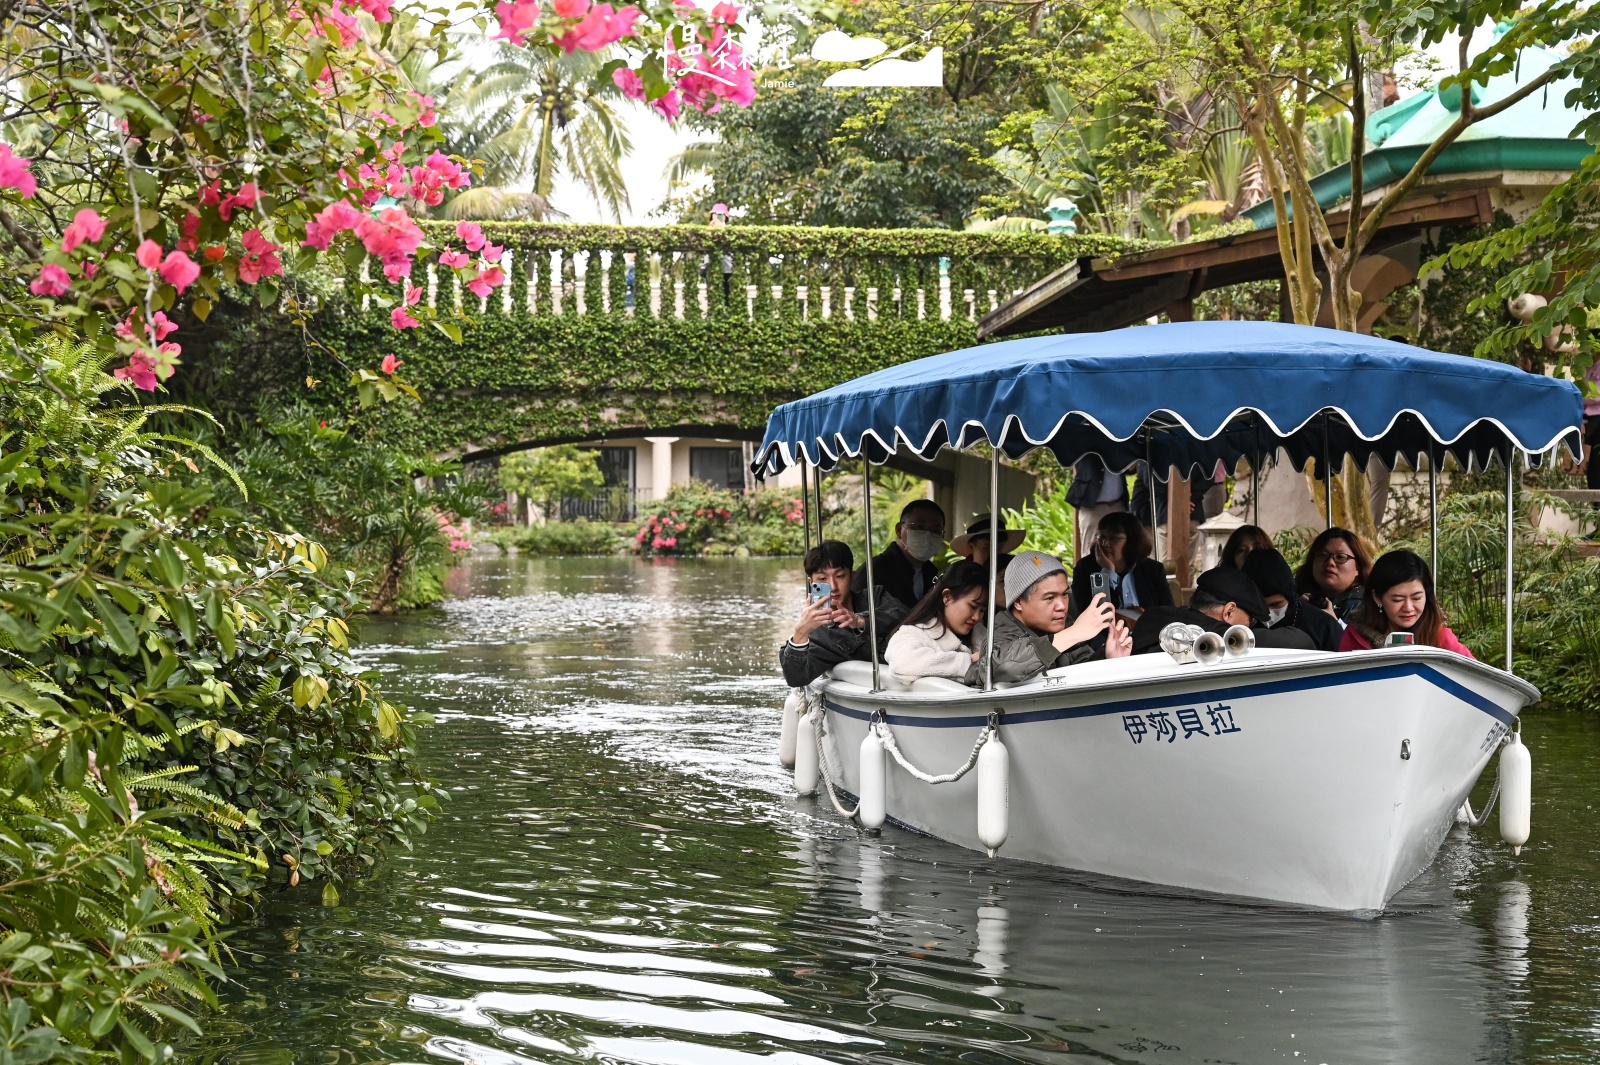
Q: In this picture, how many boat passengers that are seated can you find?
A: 12